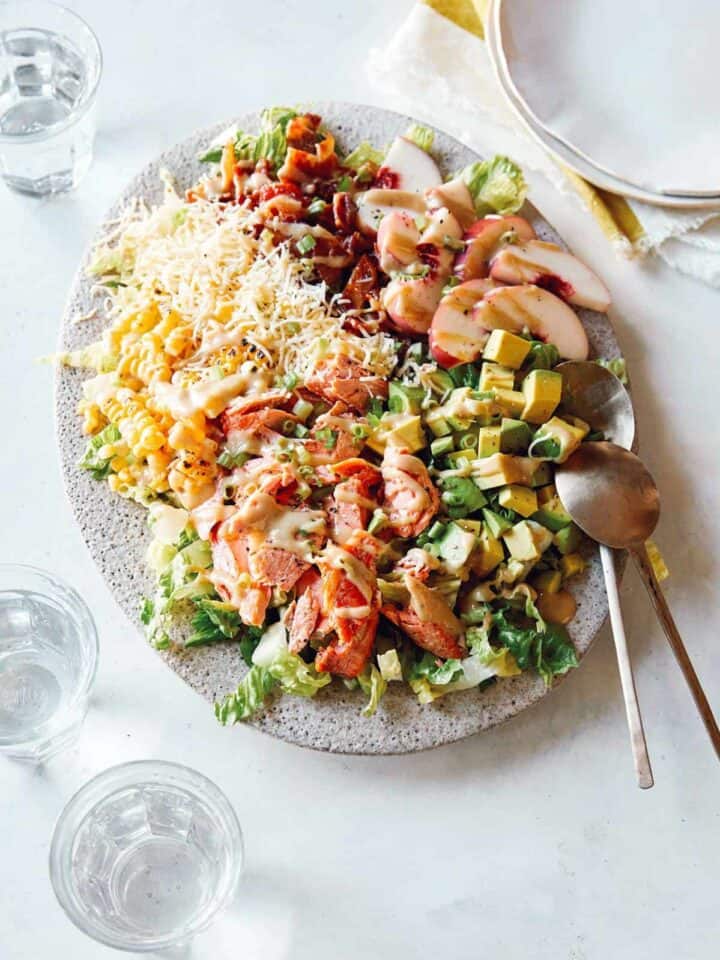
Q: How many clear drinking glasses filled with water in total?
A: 3